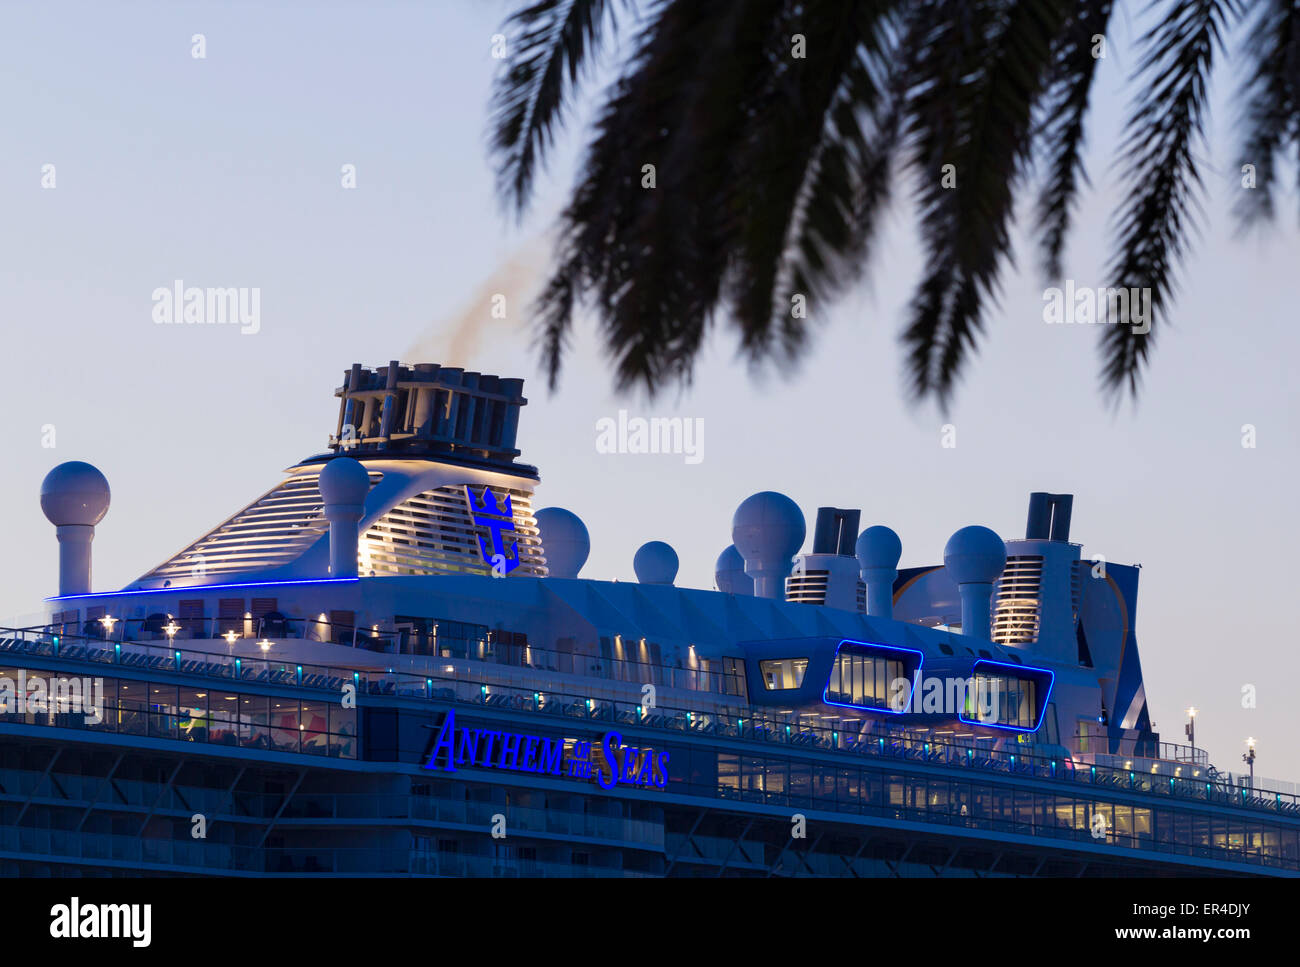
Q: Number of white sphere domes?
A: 8